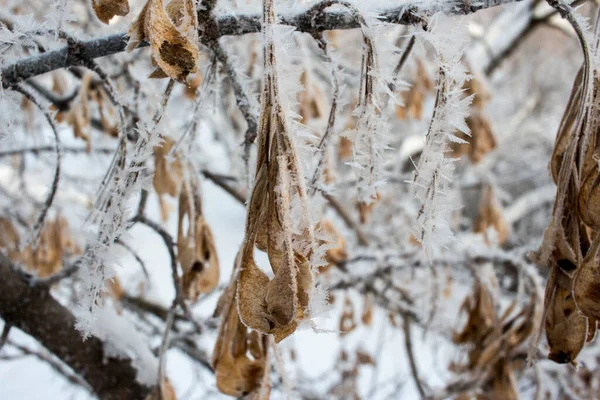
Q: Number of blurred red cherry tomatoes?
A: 0